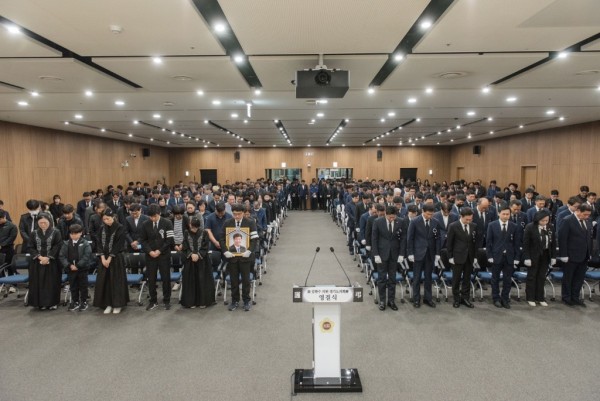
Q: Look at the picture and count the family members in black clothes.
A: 6